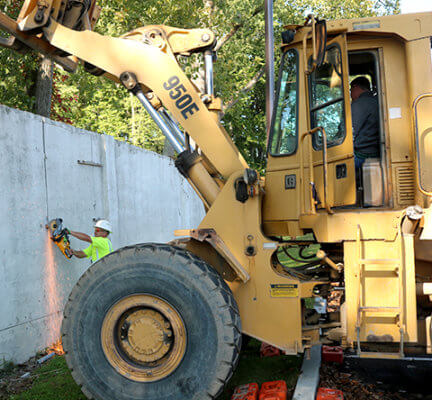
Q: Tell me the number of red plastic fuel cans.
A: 5